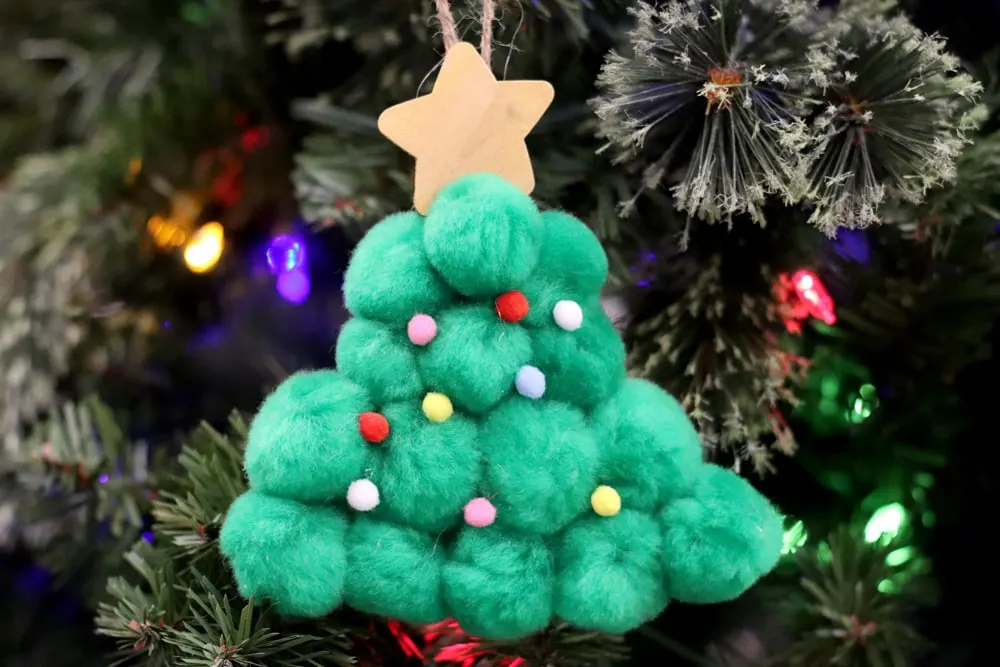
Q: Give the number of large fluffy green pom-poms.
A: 15